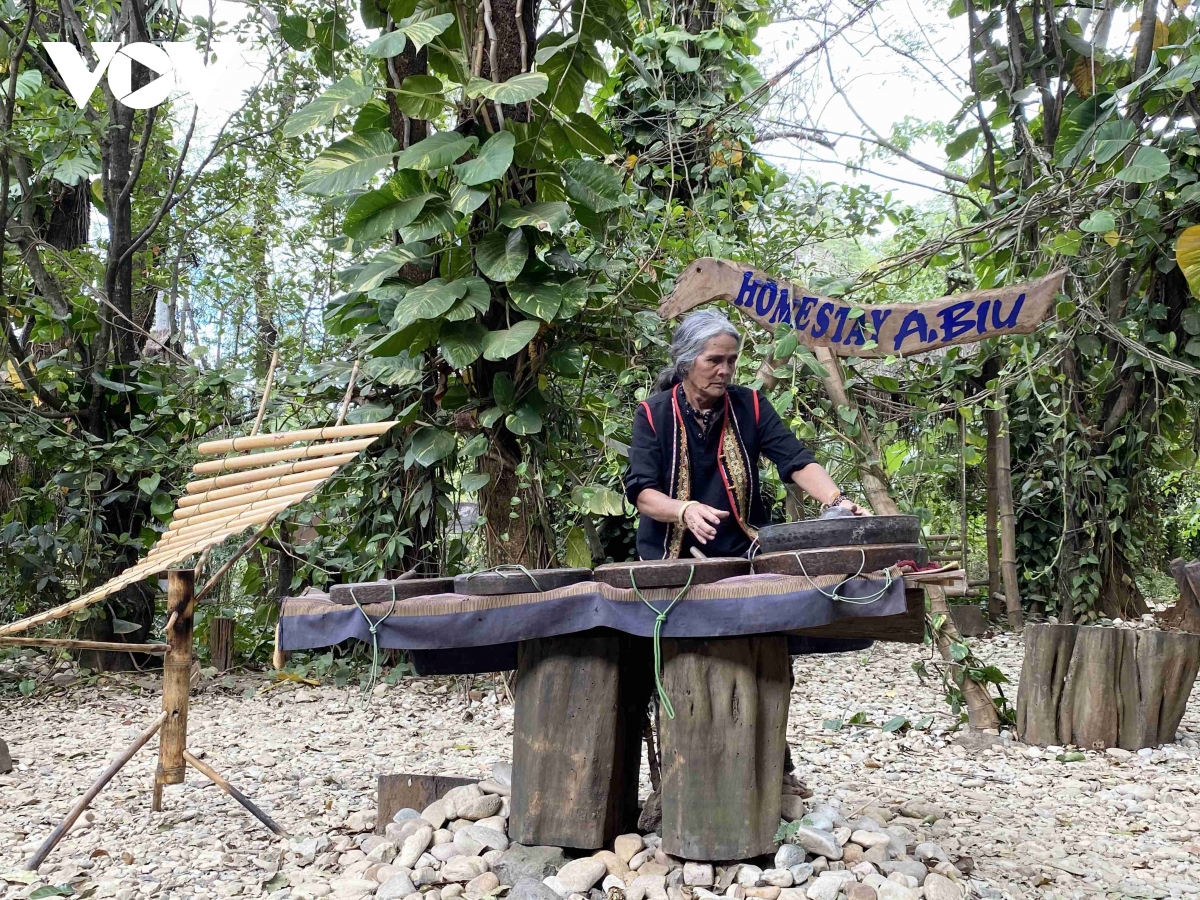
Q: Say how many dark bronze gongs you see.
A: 5